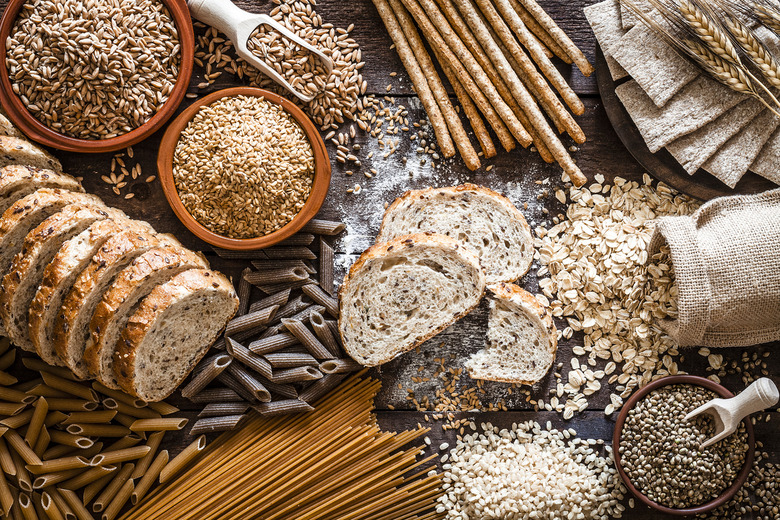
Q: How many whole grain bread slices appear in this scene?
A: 12